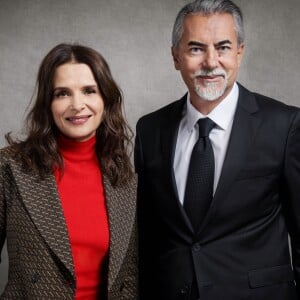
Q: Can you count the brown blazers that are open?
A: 1